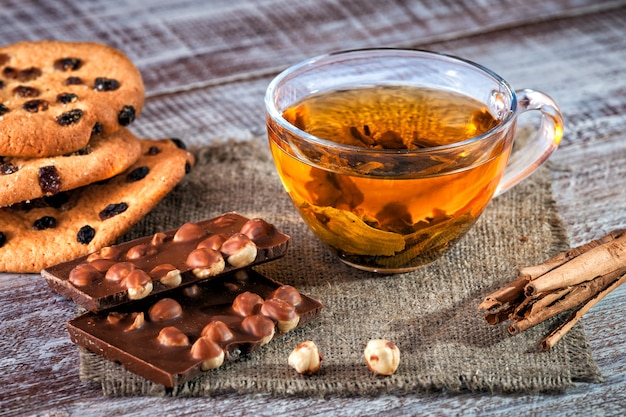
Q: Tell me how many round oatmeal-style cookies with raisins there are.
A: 3